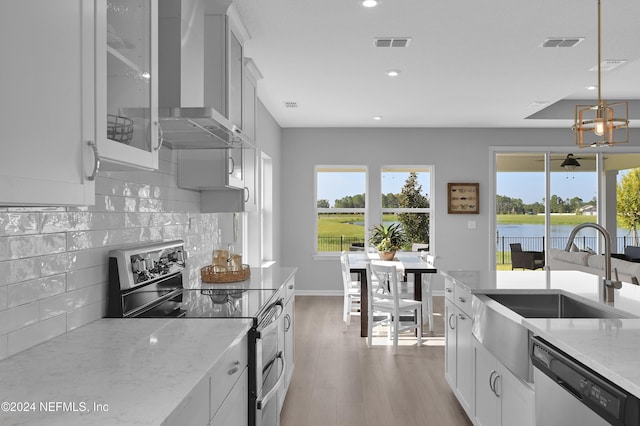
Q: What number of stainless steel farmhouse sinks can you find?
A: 1